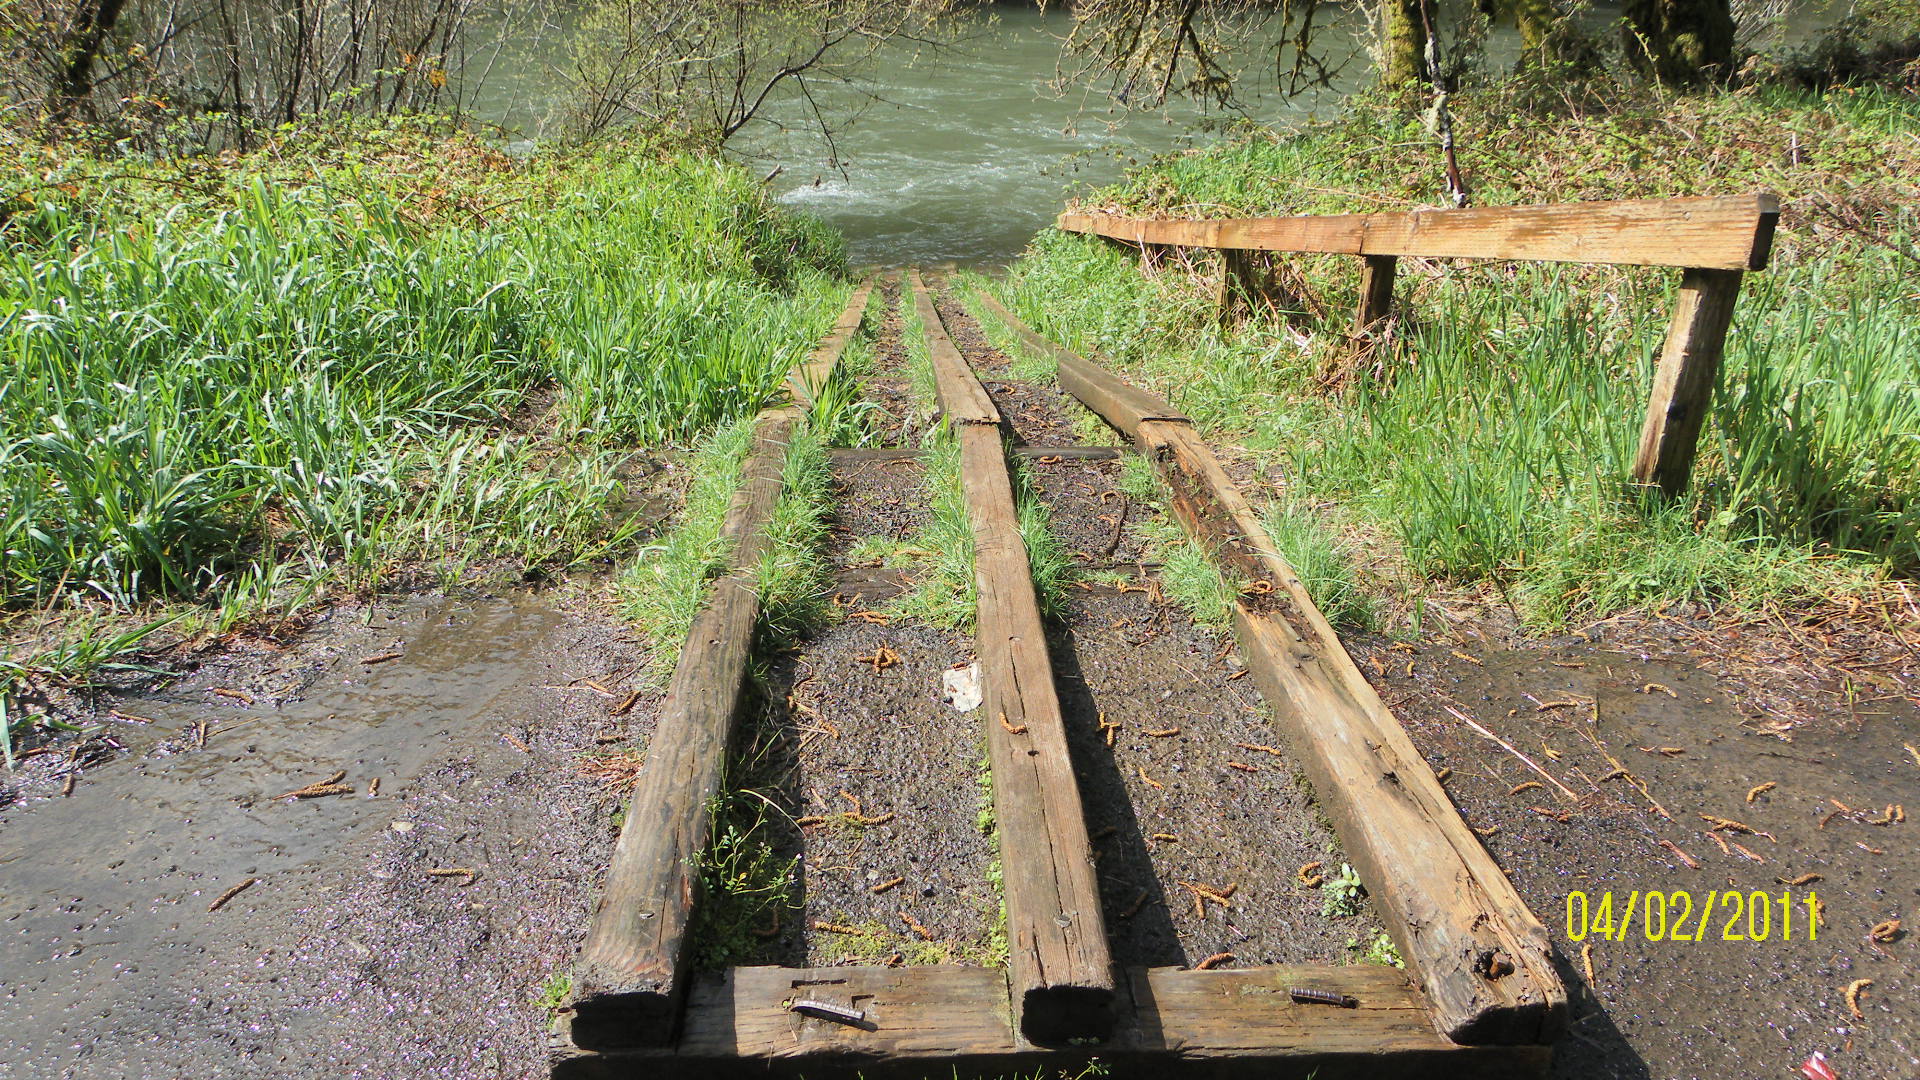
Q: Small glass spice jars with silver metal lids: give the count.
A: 0